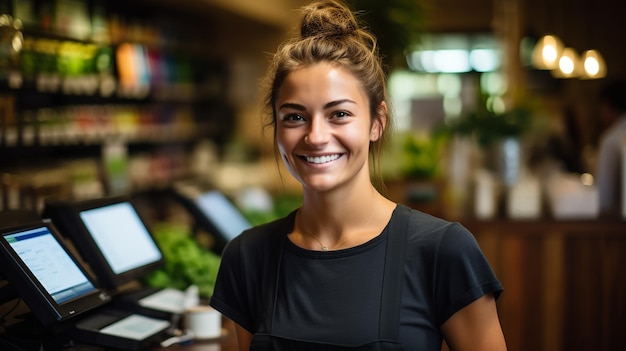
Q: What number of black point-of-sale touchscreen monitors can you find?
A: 3